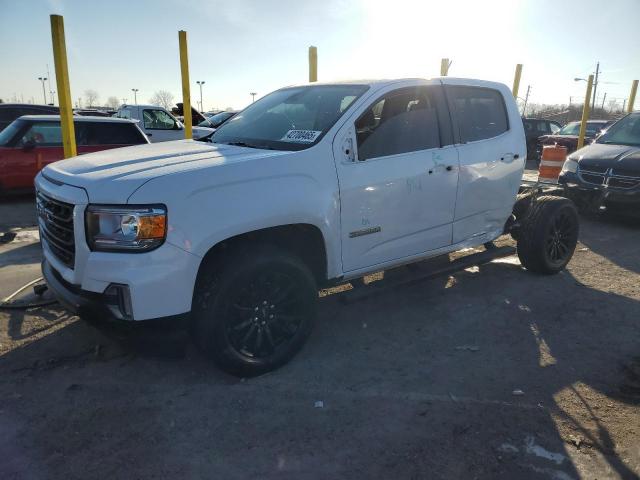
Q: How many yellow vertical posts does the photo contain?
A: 7